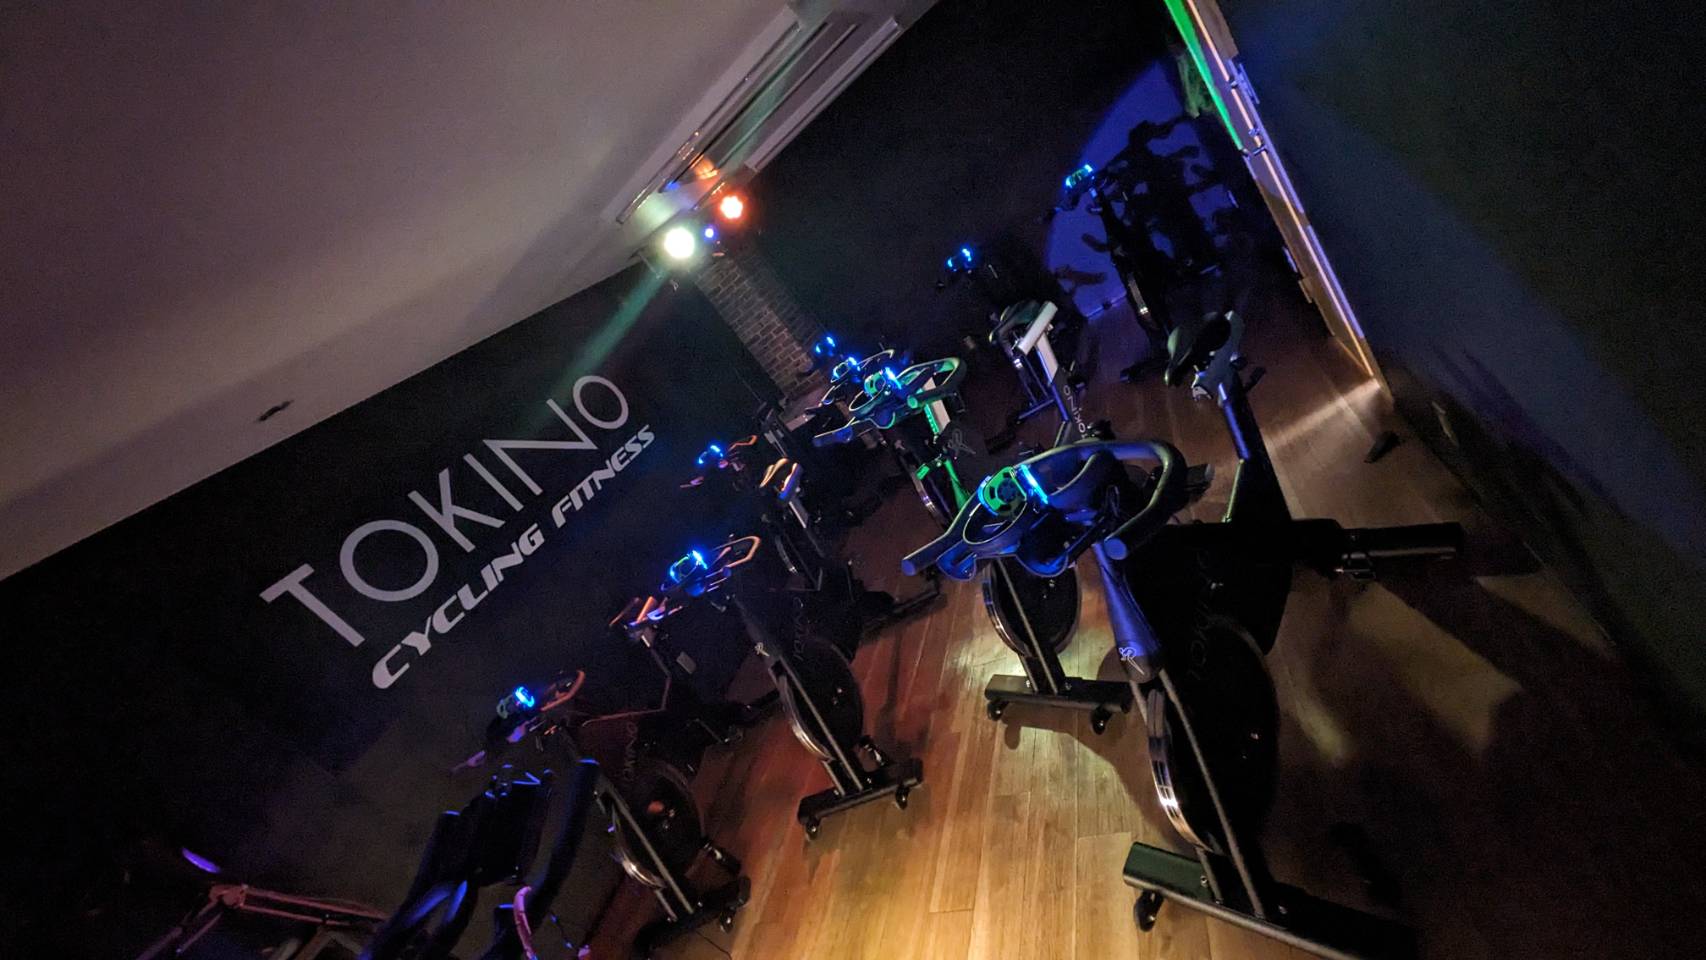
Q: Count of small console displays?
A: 9